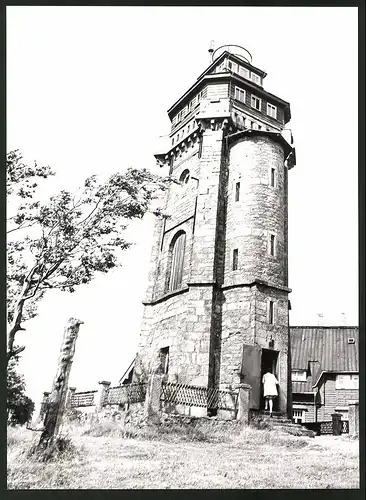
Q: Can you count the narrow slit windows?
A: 5